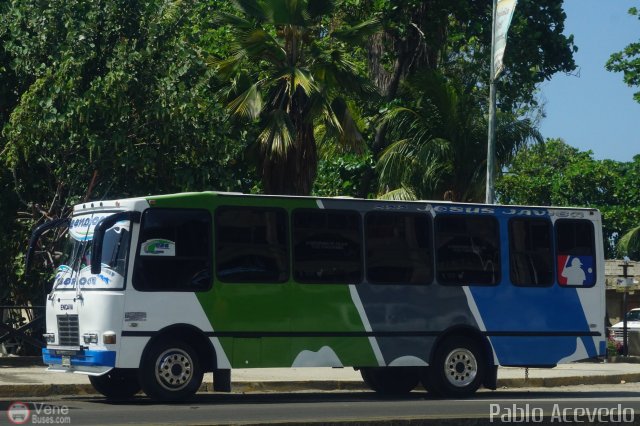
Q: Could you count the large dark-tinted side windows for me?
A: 7